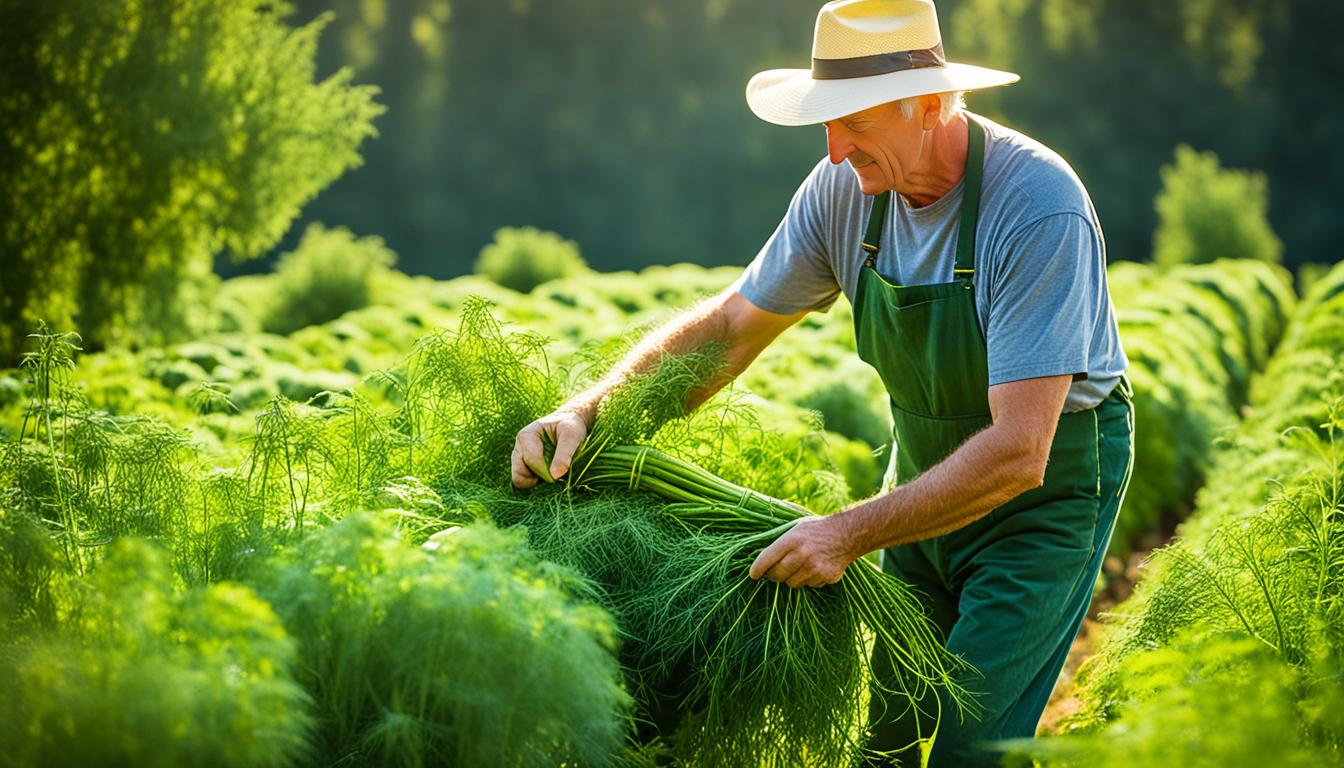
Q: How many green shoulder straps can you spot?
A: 2